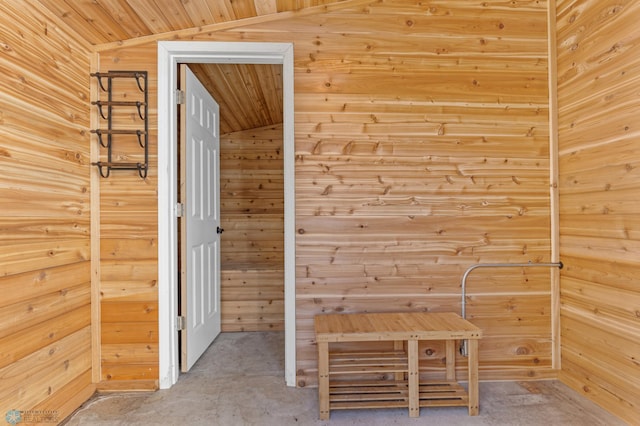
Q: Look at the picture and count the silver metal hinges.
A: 3